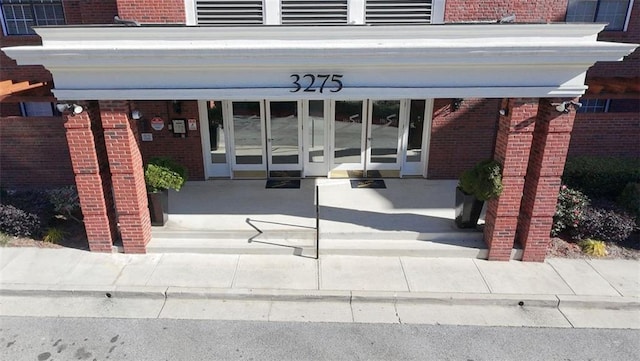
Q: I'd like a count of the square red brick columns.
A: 4